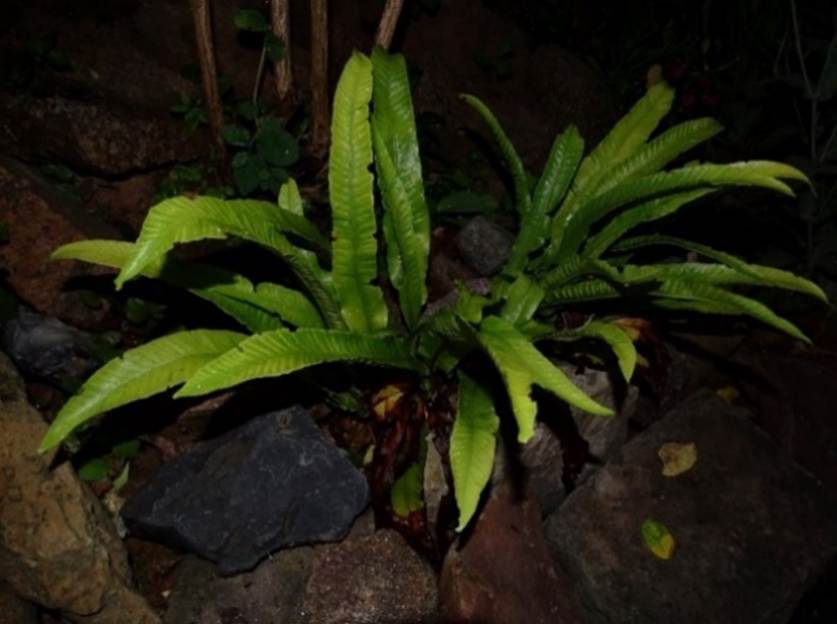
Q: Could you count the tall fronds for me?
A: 2